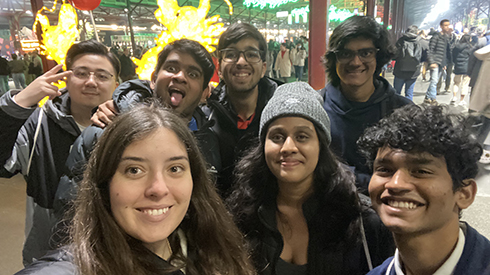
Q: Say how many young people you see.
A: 7